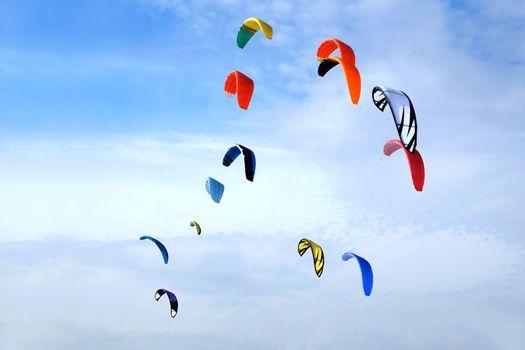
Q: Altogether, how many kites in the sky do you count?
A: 13